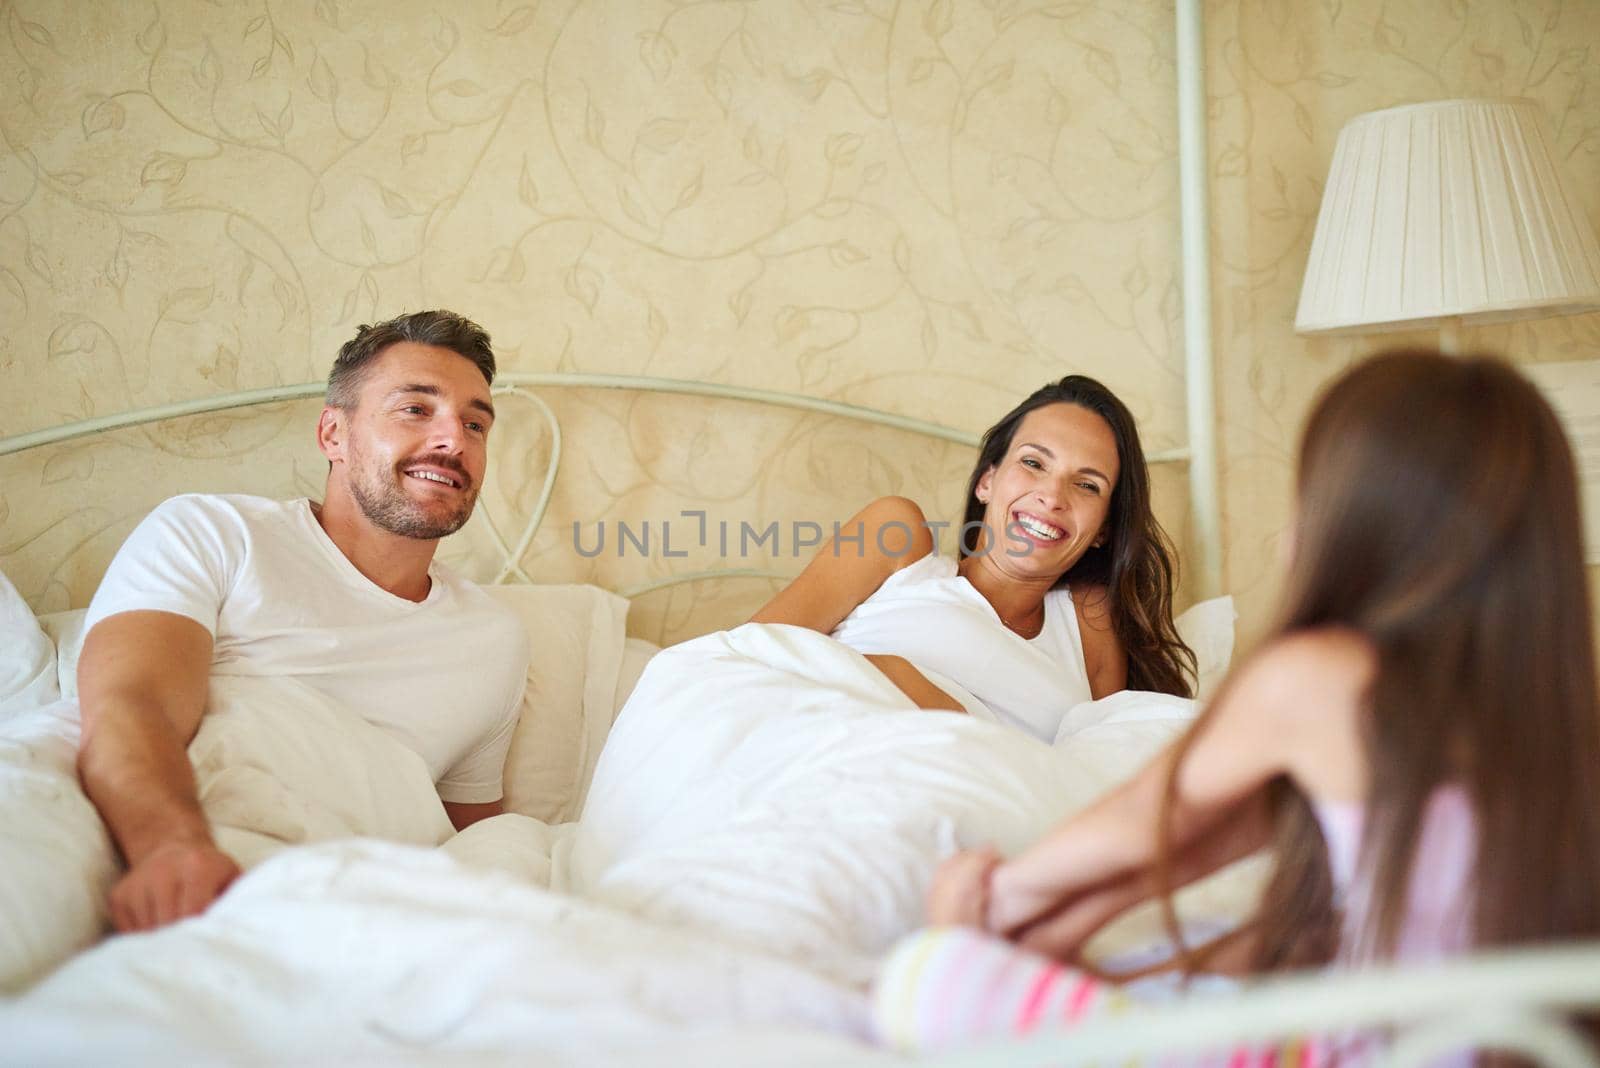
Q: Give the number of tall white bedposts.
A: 1